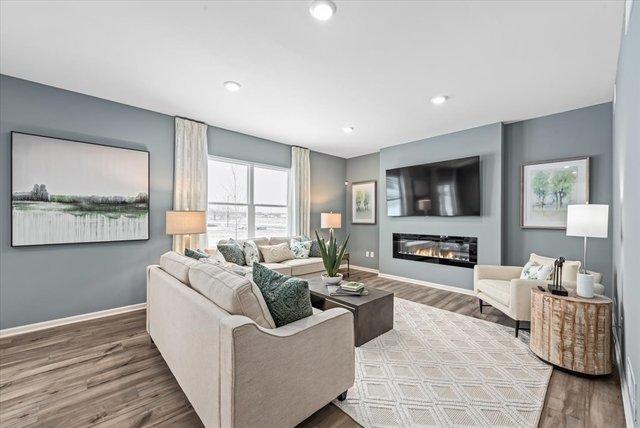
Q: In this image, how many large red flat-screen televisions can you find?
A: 0